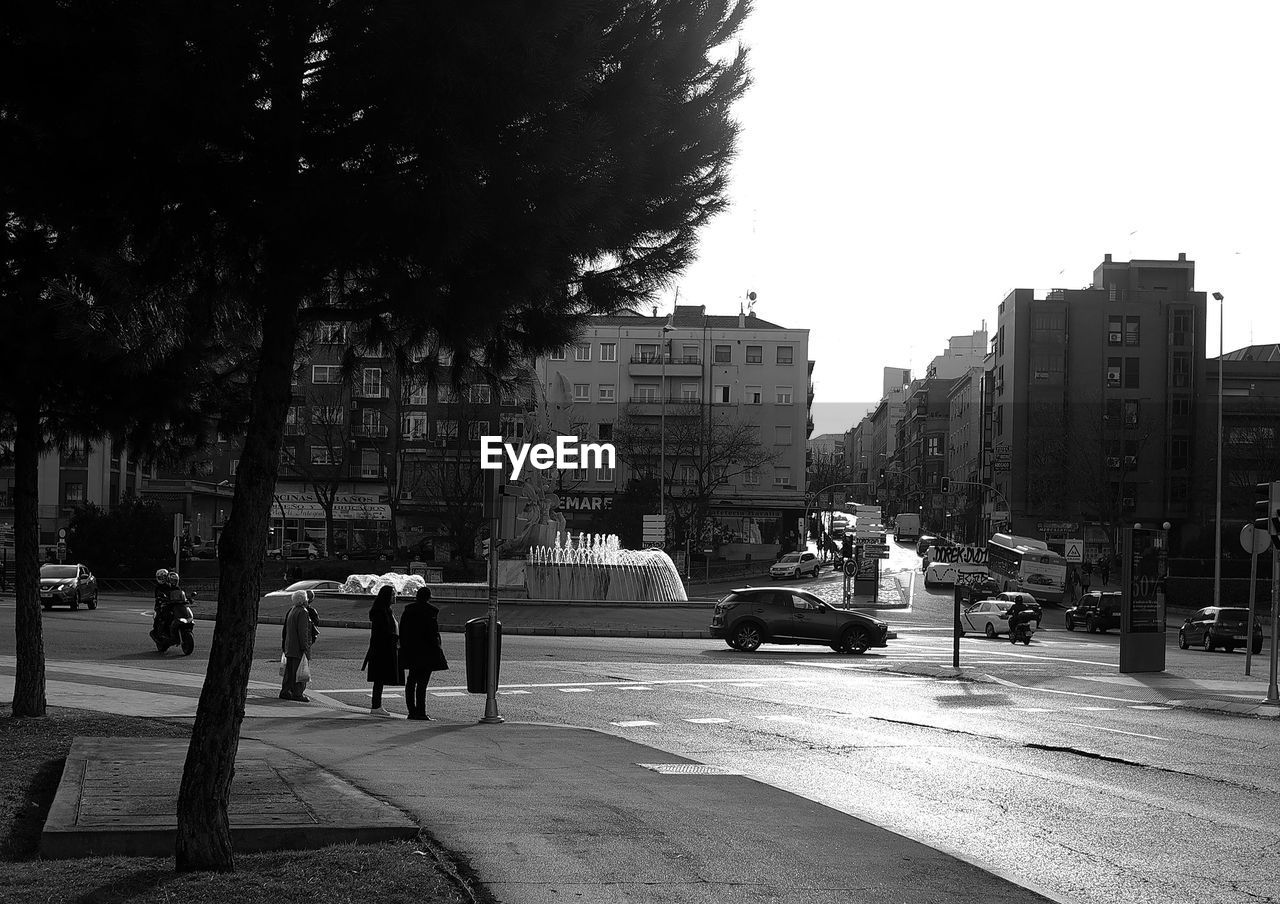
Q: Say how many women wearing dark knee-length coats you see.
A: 2